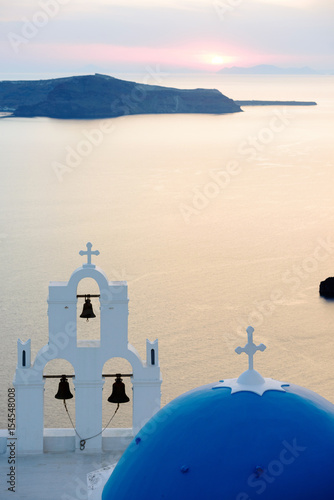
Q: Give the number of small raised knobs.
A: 3